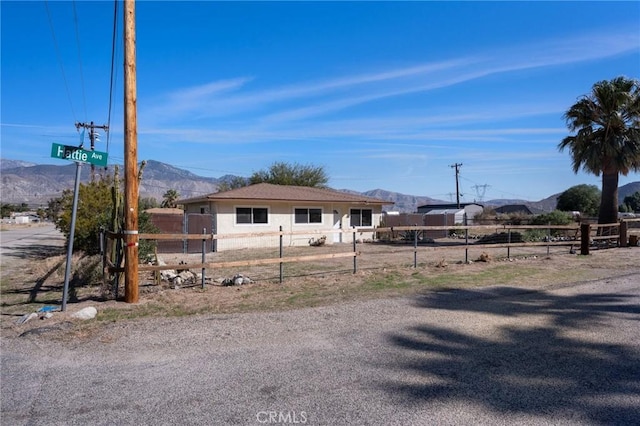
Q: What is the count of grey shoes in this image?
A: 0